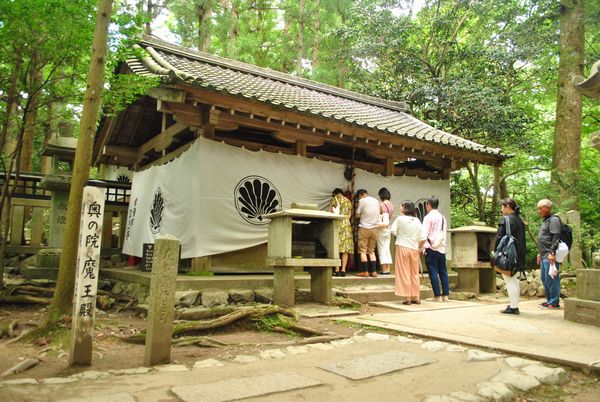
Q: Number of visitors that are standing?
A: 7